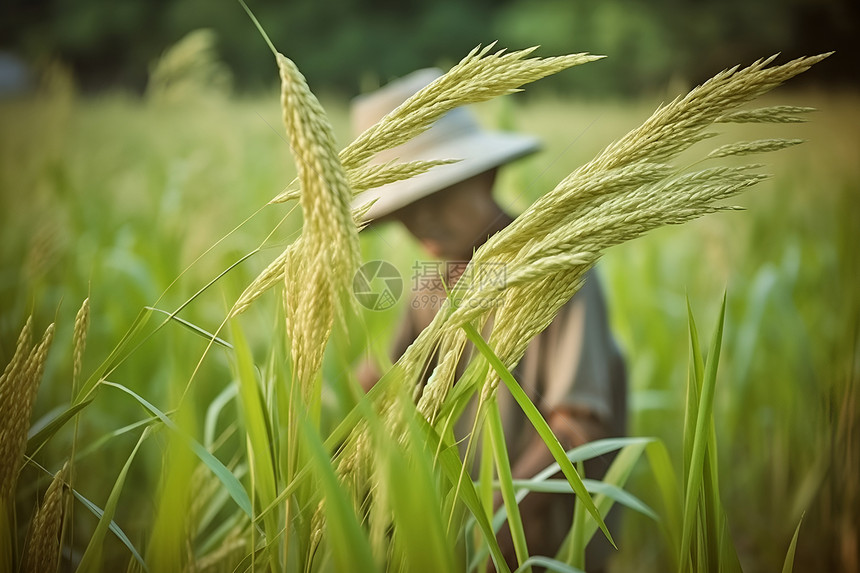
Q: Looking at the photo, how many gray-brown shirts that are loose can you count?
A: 1